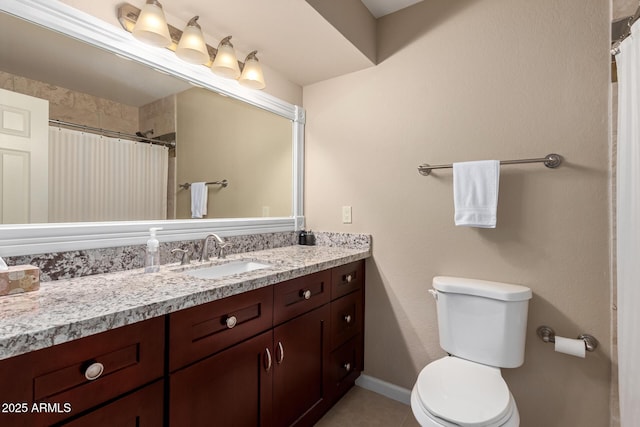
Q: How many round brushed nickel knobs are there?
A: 6